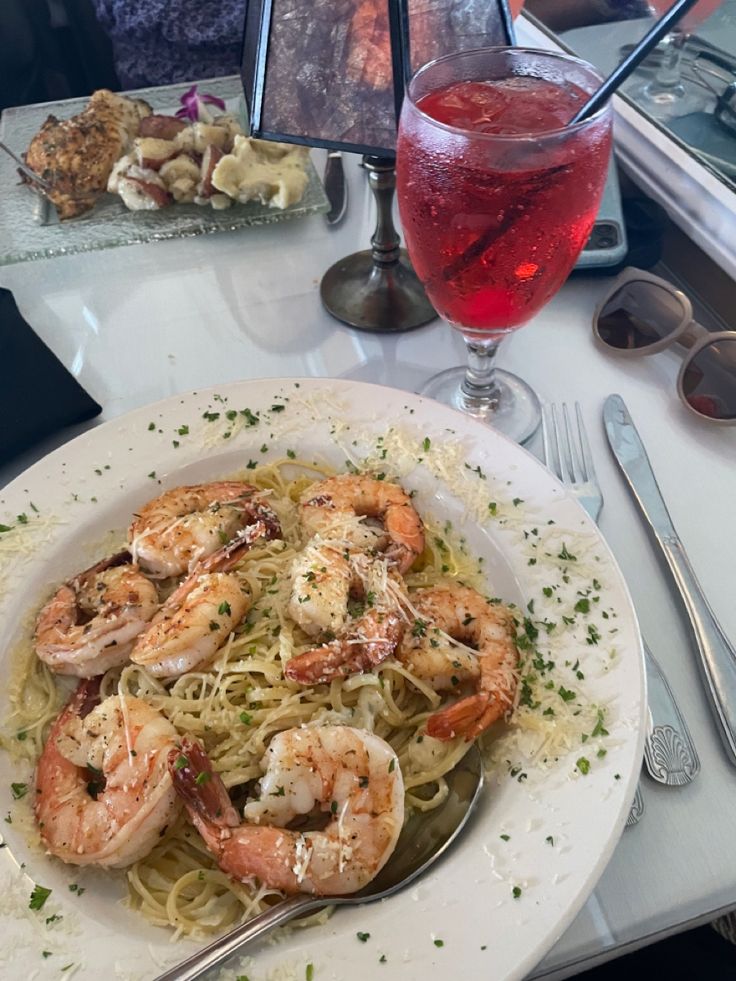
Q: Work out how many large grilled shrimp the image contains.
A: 8